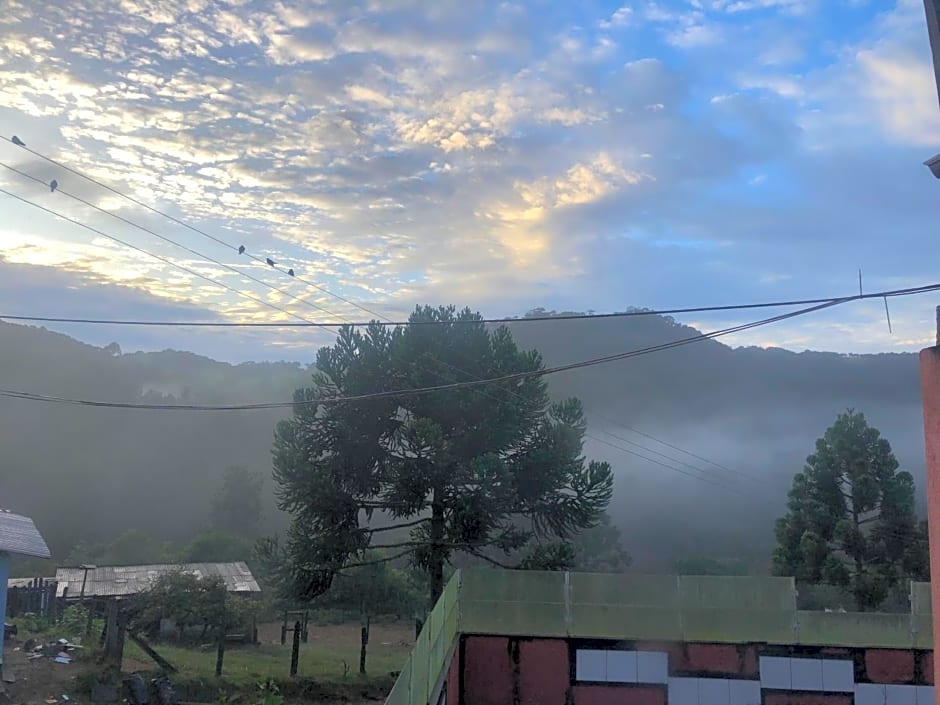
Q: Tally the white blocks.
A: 12